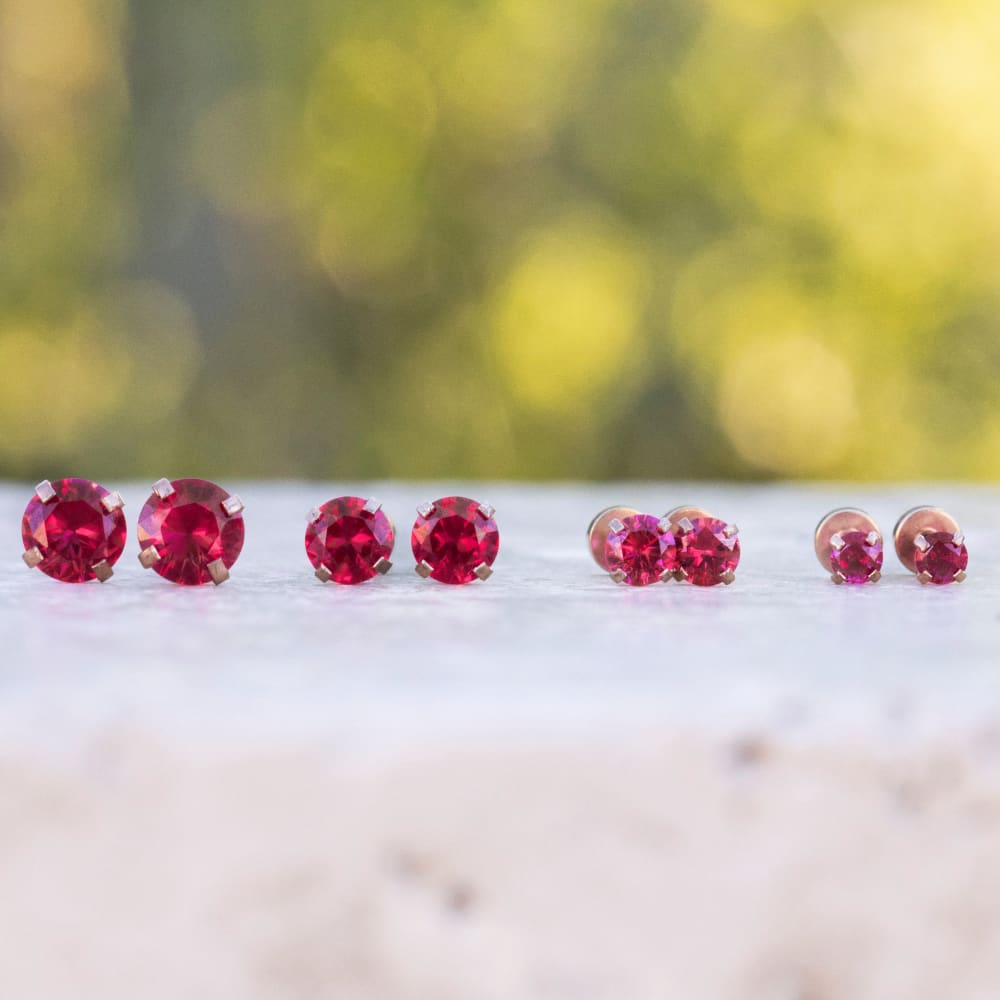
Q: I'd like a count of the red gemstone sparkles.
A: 8